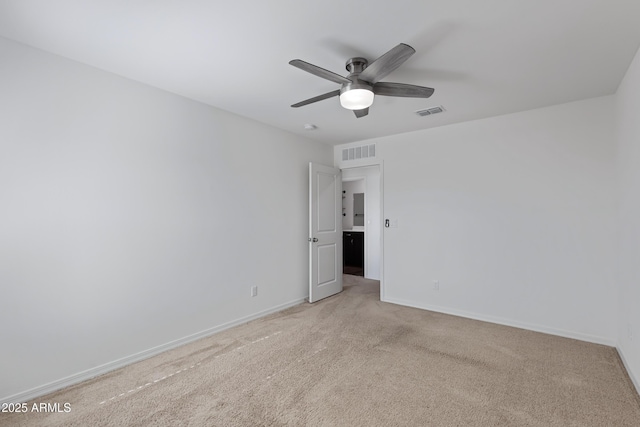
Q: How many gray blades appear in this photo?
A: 5